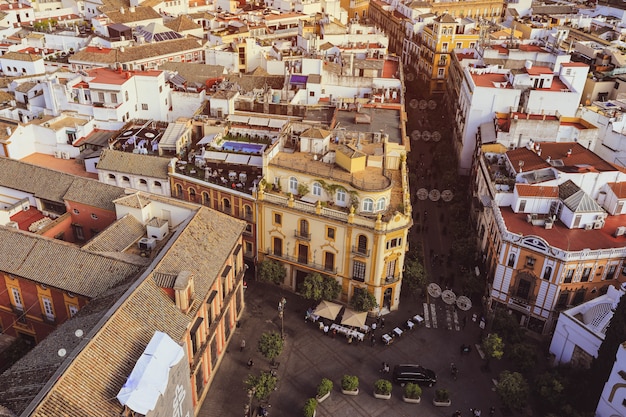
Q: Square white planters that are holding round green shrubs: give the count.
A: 6